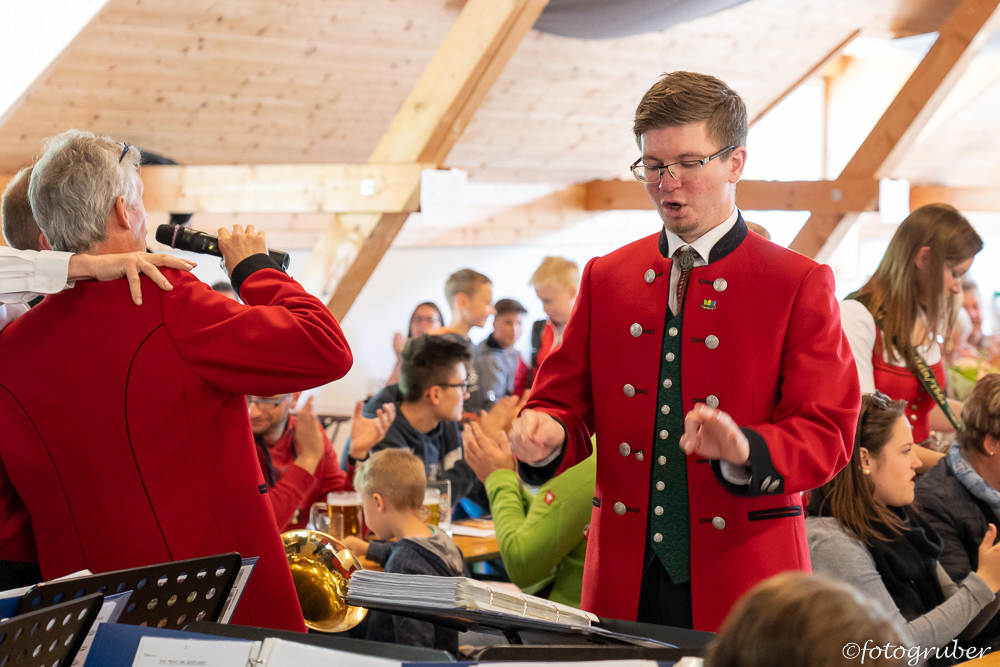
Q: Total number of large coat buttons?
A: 9